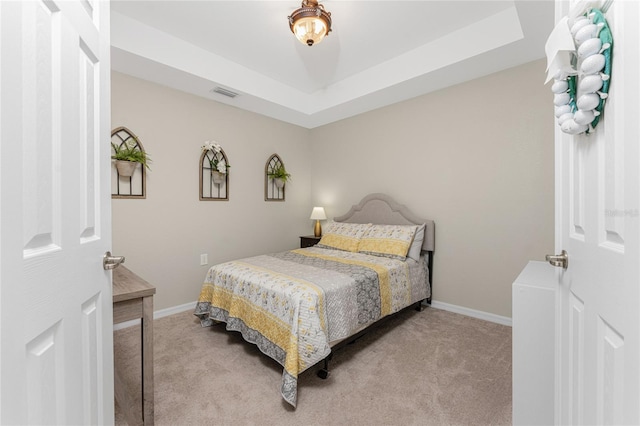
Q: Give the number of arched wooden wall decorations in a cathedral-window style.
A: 3